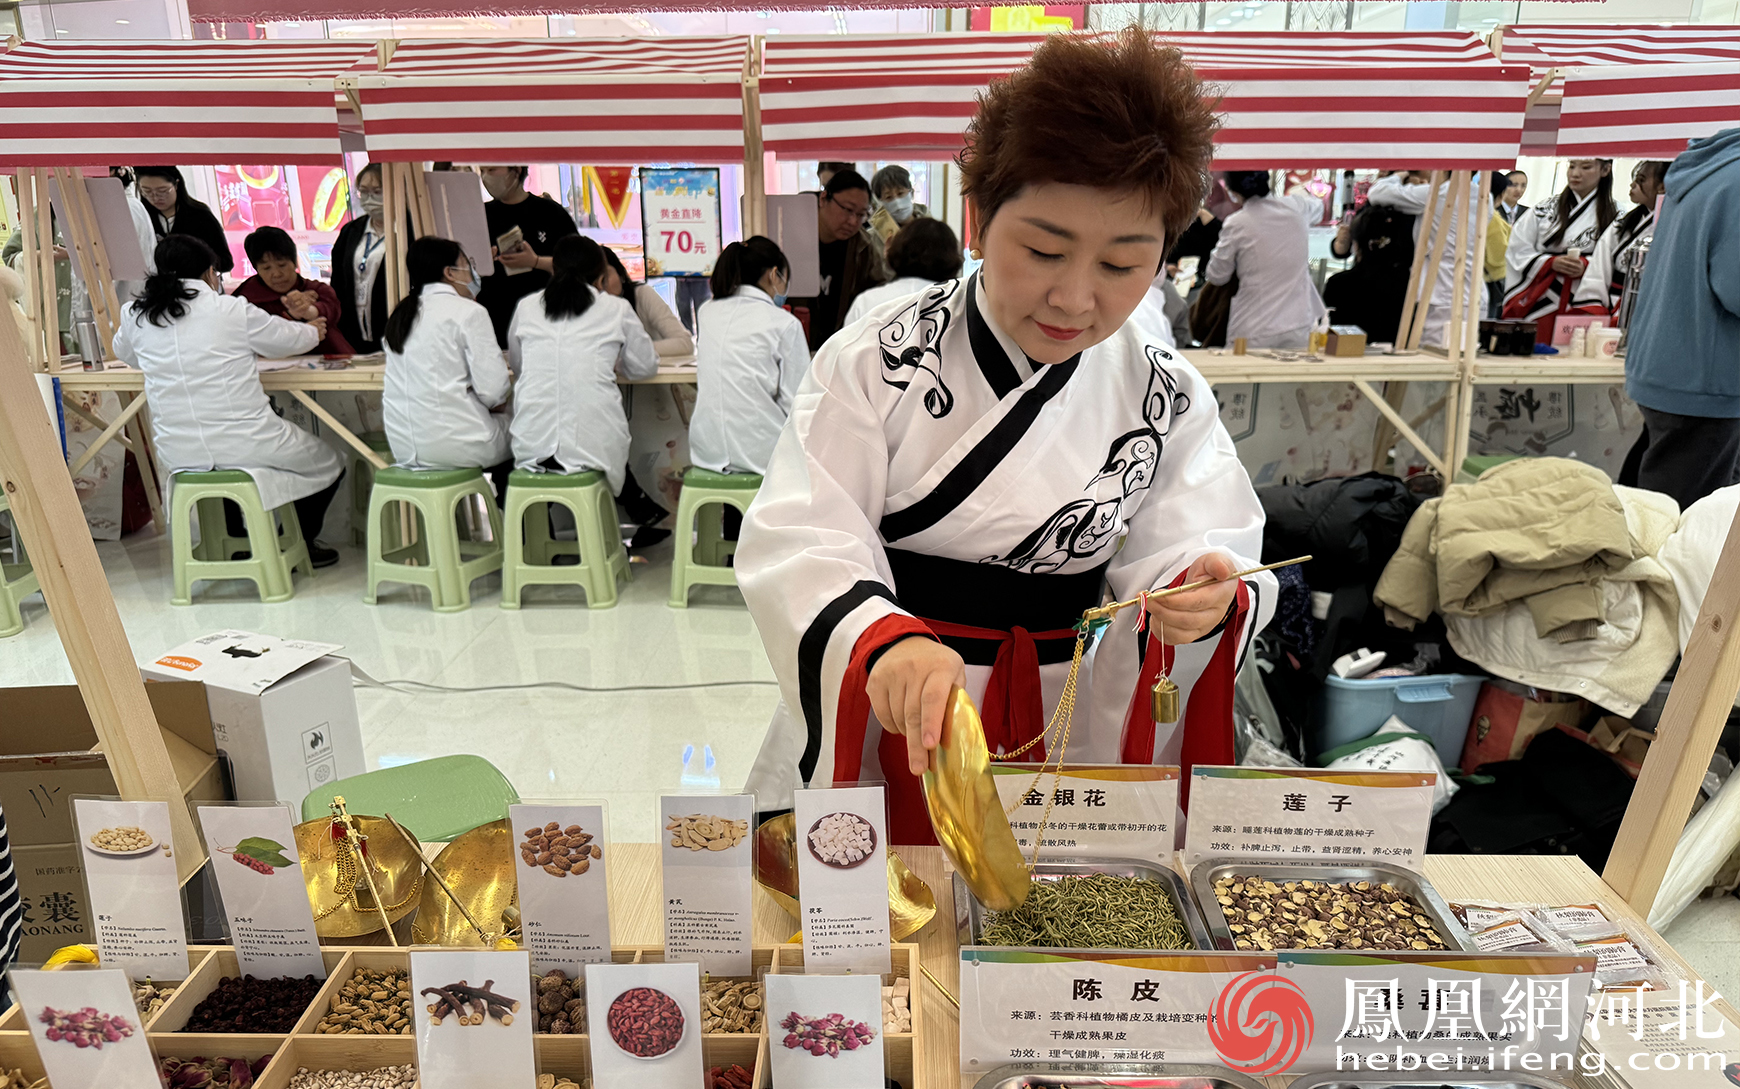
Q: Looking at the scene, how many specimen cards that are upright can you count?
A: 9